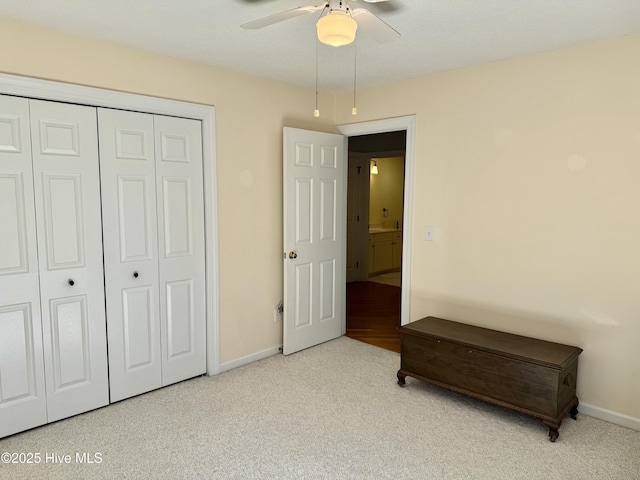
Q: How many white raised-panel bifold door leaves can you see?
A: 4